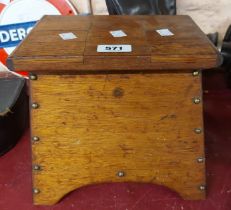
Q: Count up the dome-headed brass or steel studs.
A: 11